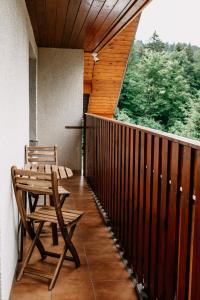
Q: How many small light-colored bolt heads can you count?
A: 6